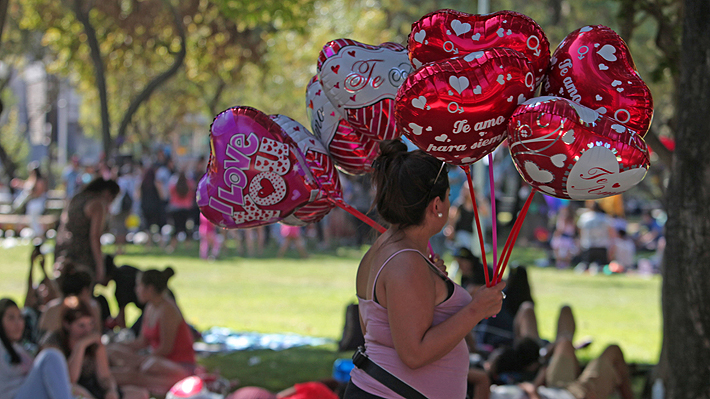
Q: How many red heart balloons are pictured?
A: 4